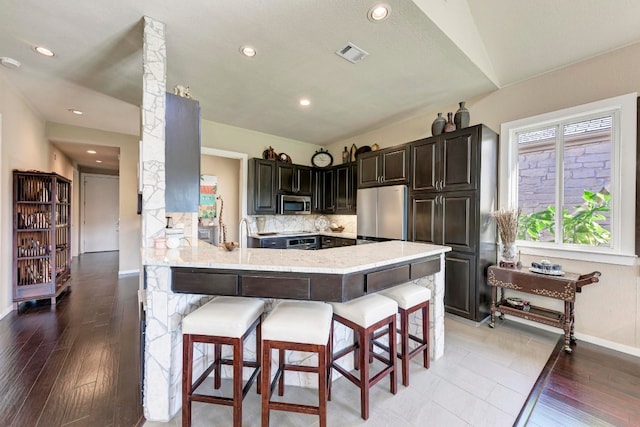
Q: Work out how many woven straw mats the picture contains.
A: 0